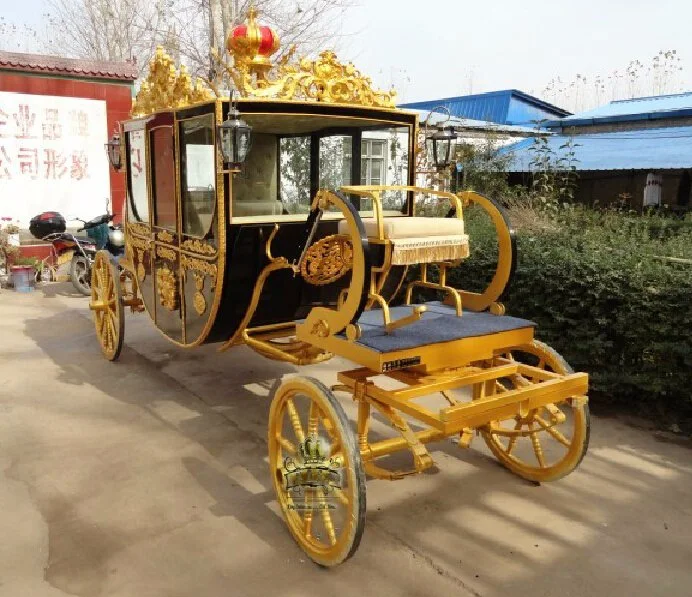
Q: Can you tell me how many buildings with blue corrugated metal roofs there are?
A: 2